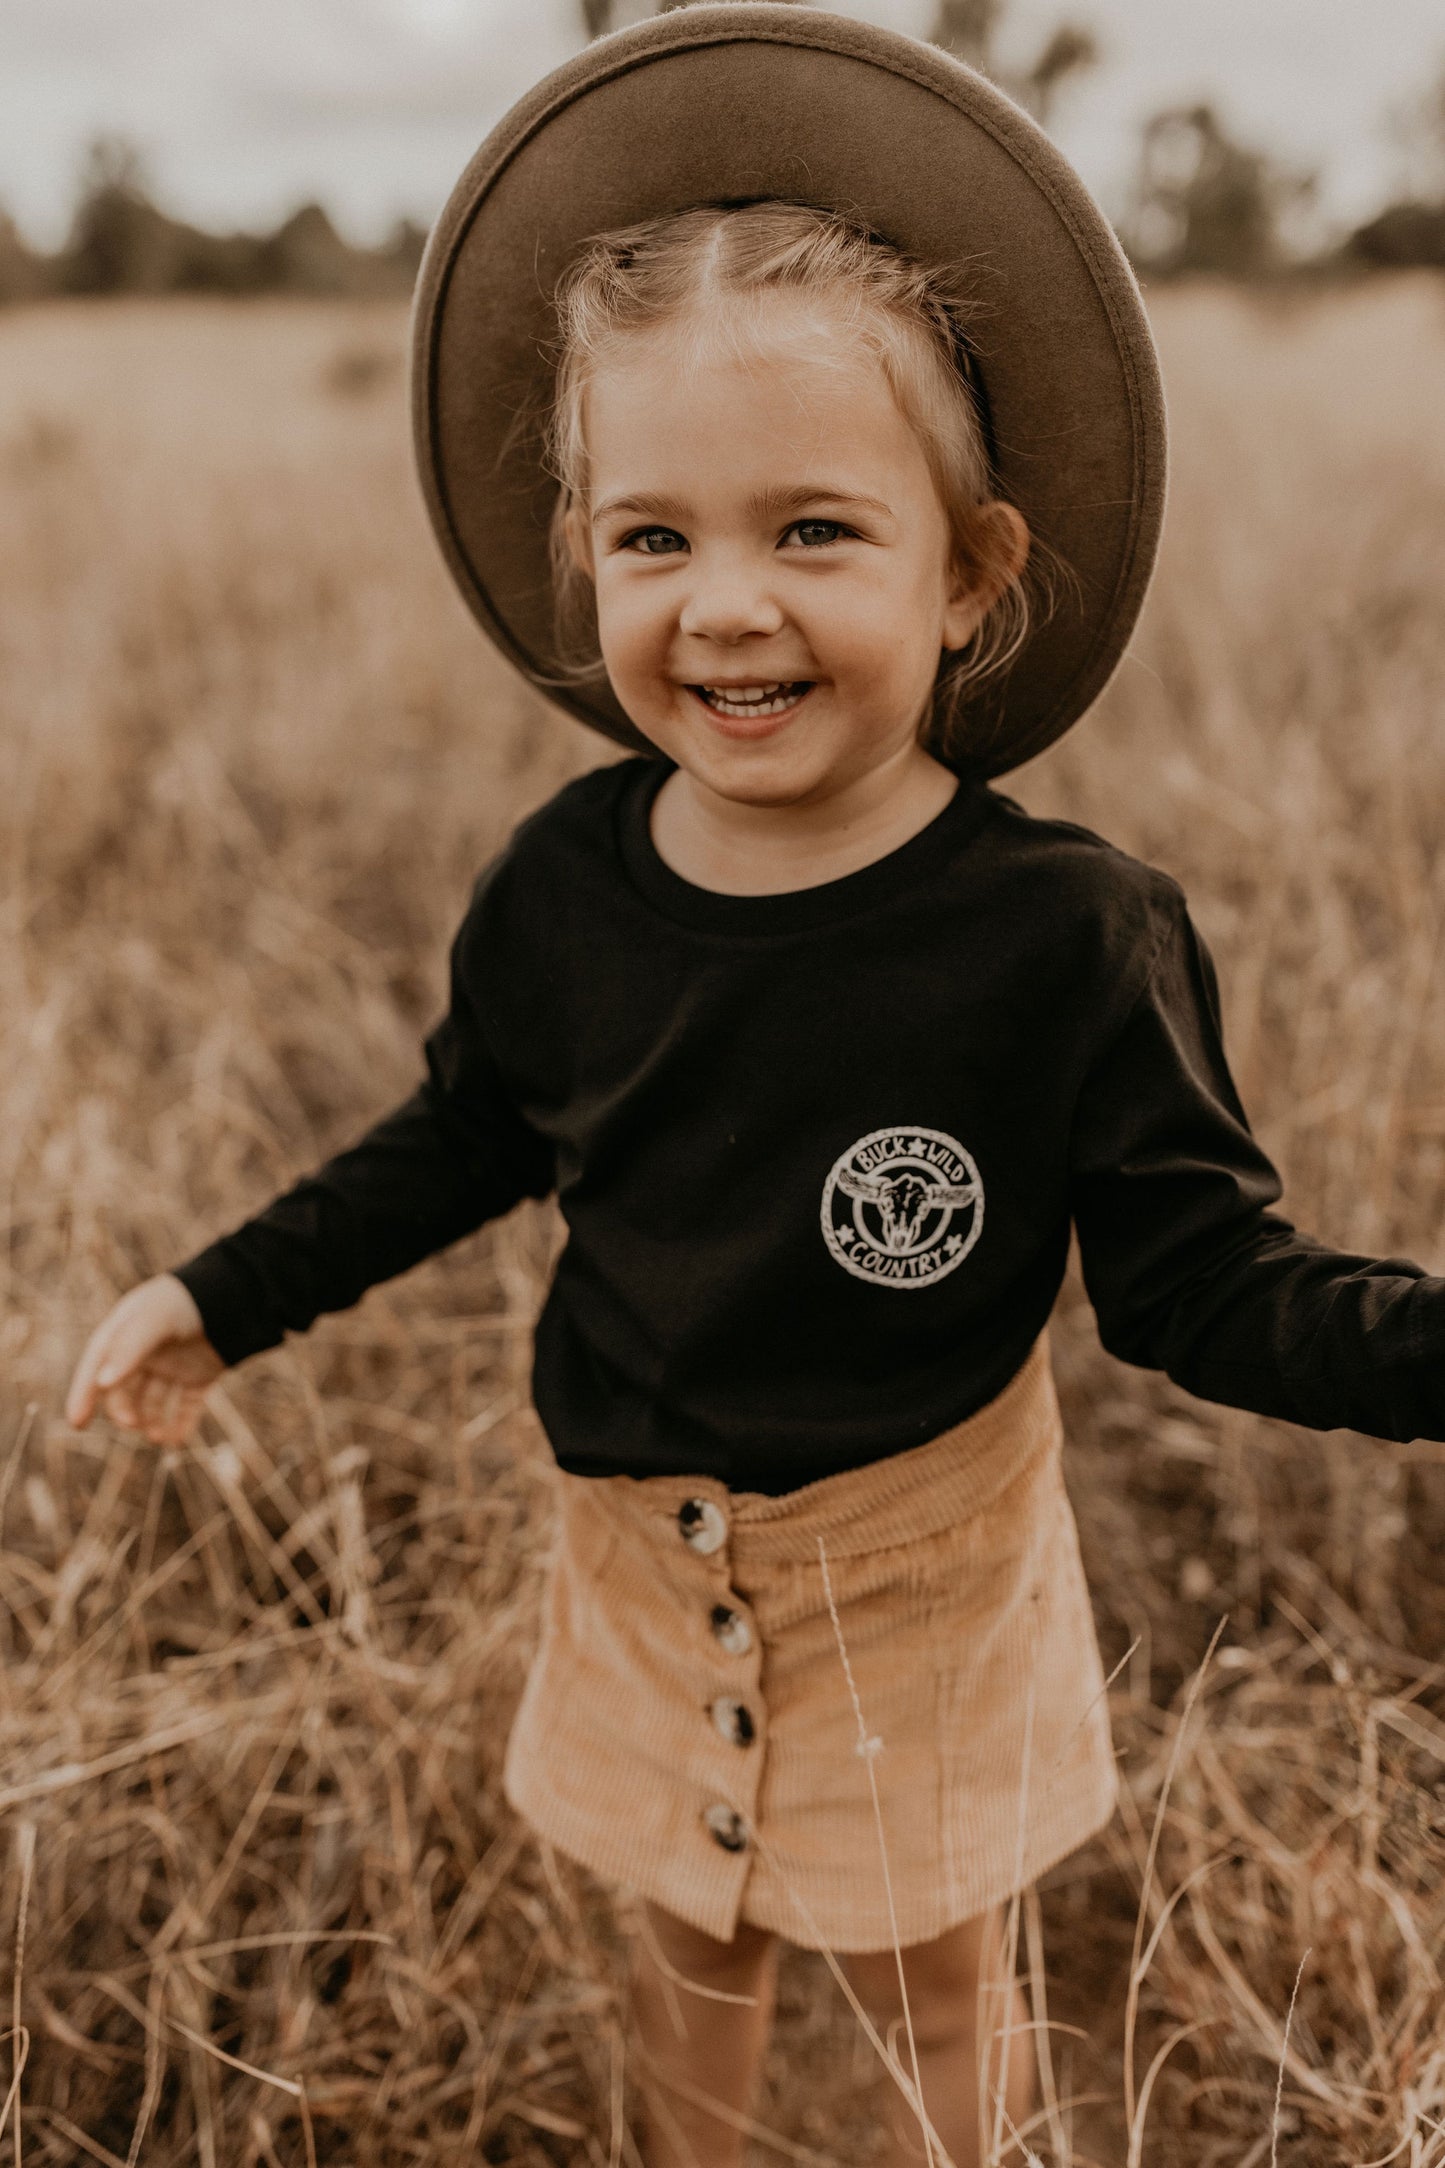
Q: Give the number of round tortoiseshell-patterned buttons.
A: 4